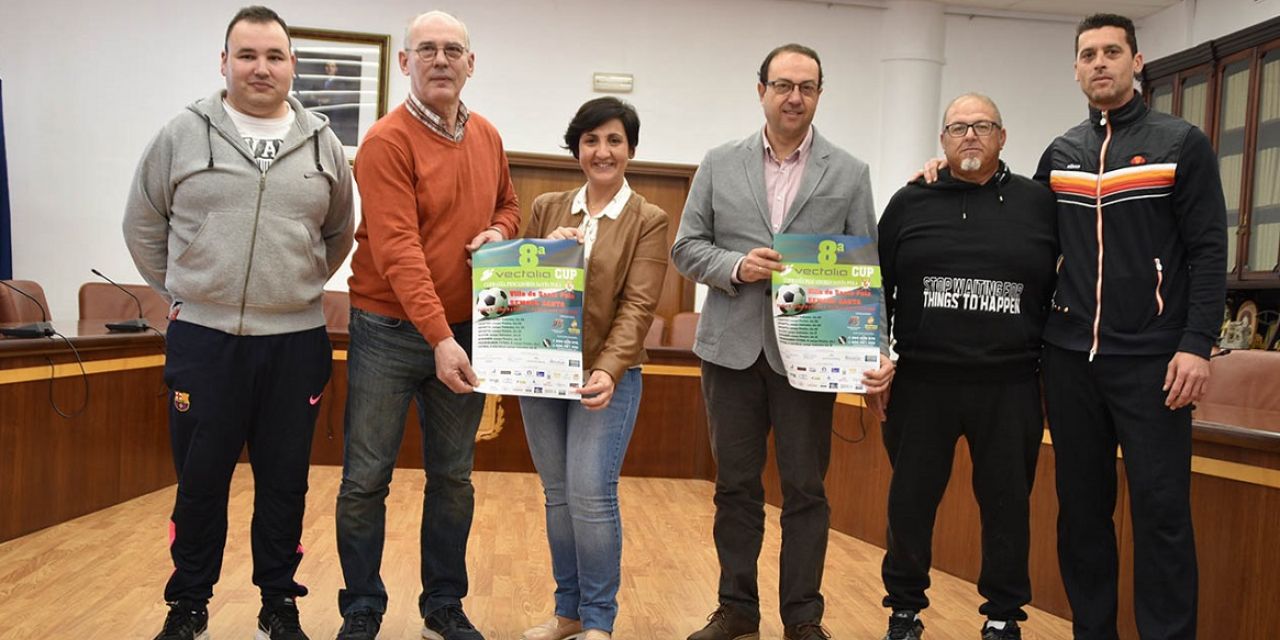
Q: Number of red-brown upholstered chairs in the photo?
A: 6